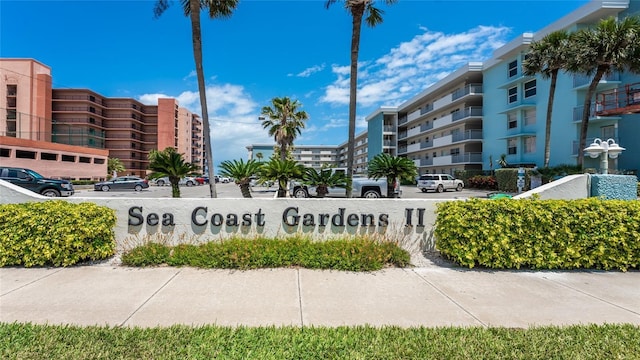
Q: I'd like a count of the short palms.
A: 5